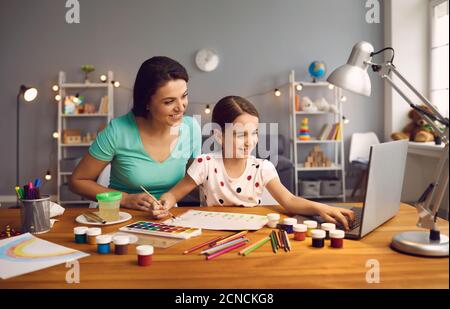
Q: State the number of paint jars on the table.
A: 12